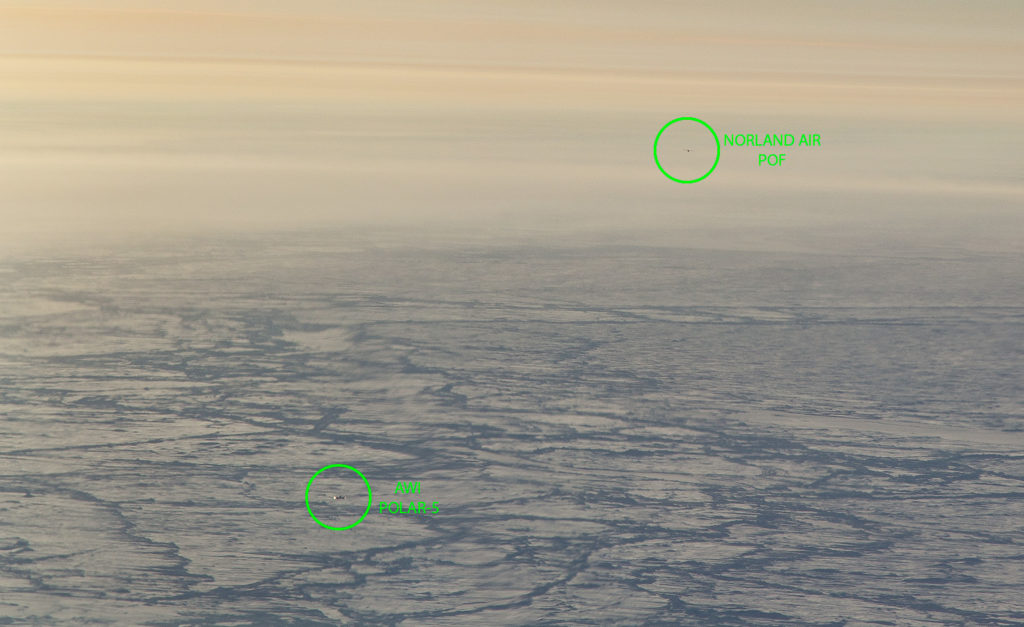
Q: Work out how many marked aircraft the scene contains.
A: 2